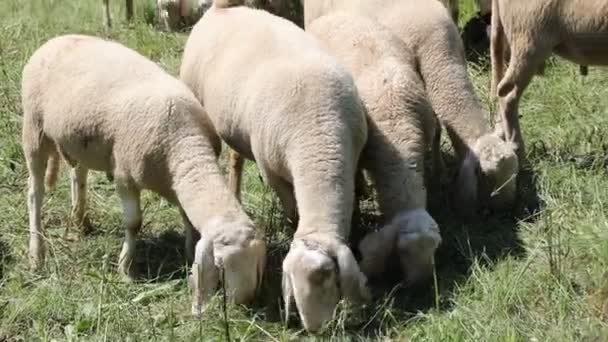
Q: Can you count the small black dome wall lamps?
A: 0